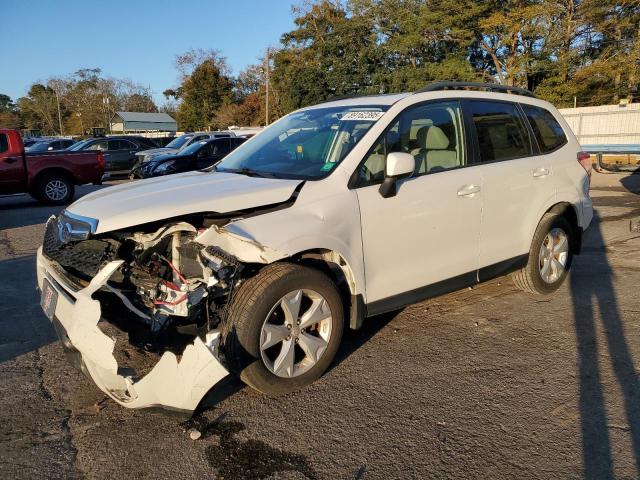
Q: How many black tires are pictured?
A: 3